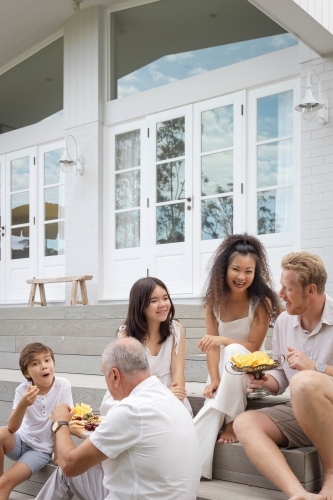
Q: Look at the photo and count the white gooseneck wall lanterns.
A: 2